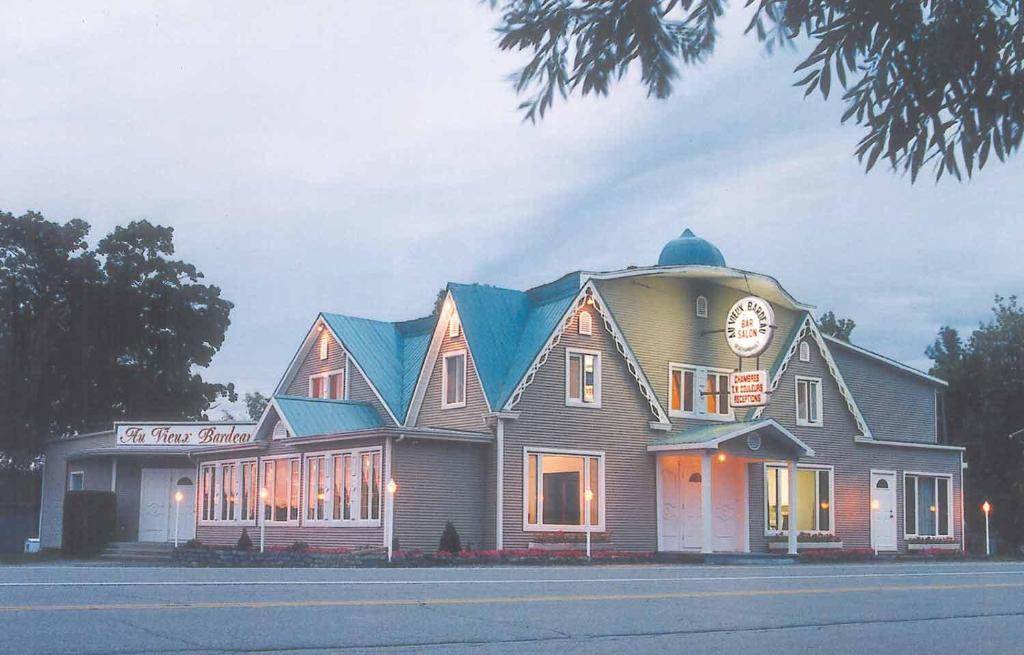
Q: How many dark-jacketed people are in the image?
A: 0